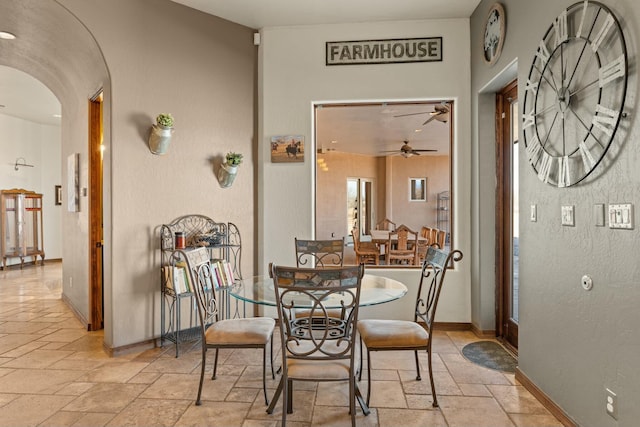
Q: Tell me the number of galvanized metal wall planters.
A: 2